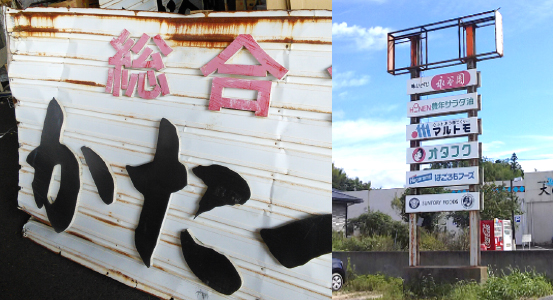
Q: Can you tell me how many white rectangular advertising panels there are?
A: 6